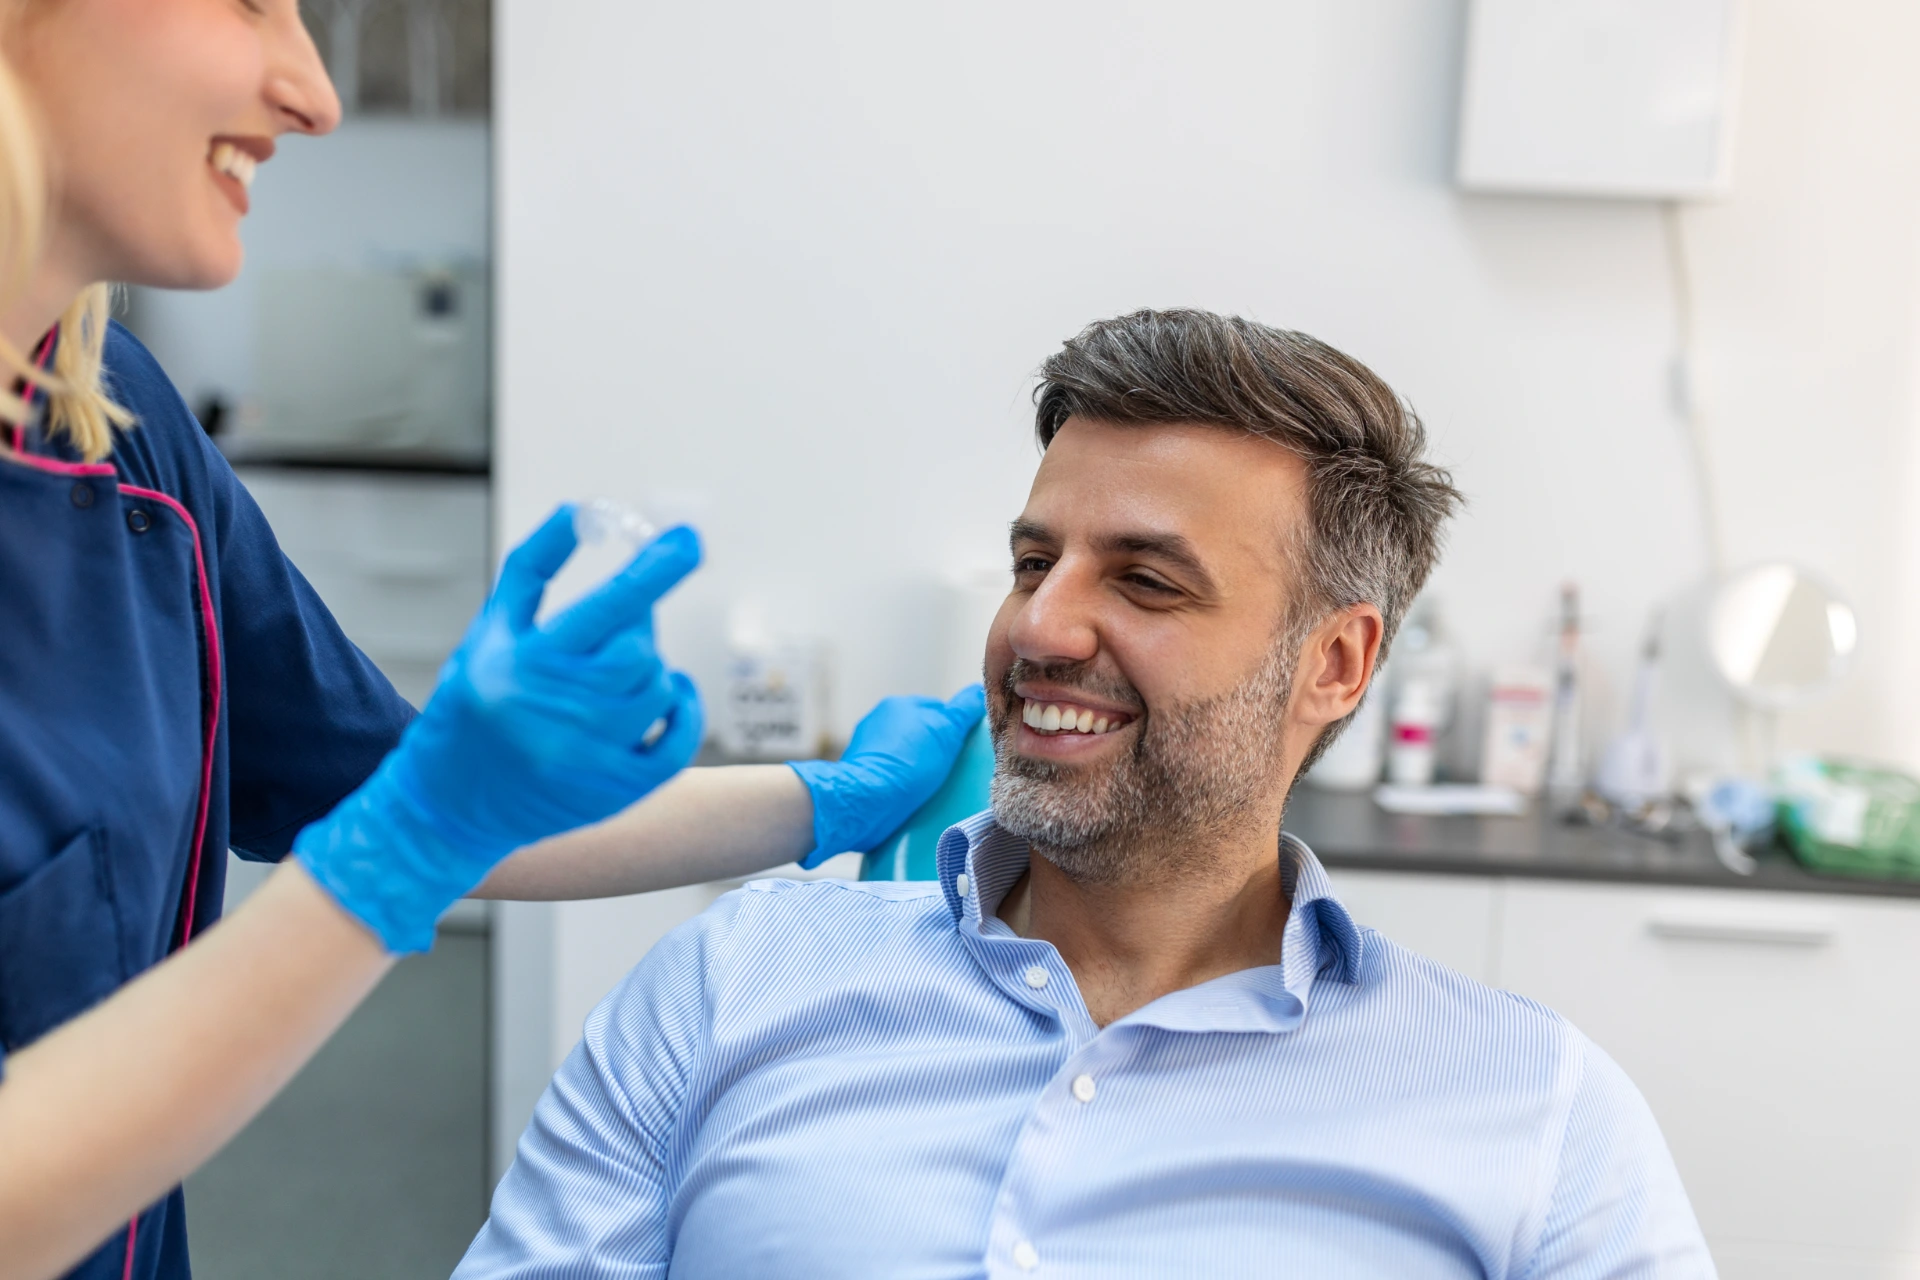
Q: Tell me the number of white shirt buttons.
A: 4